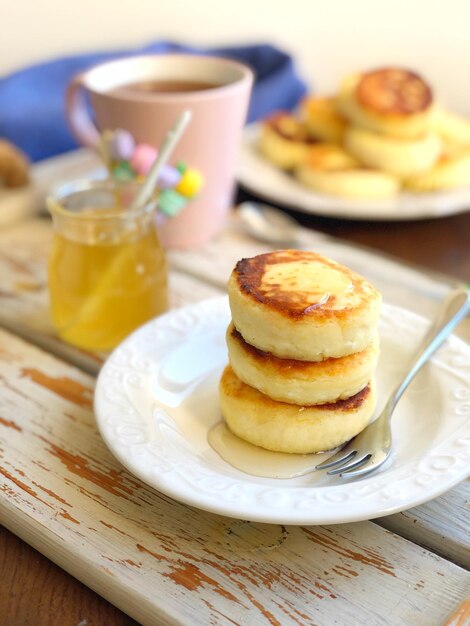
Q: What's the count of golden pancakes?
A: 10